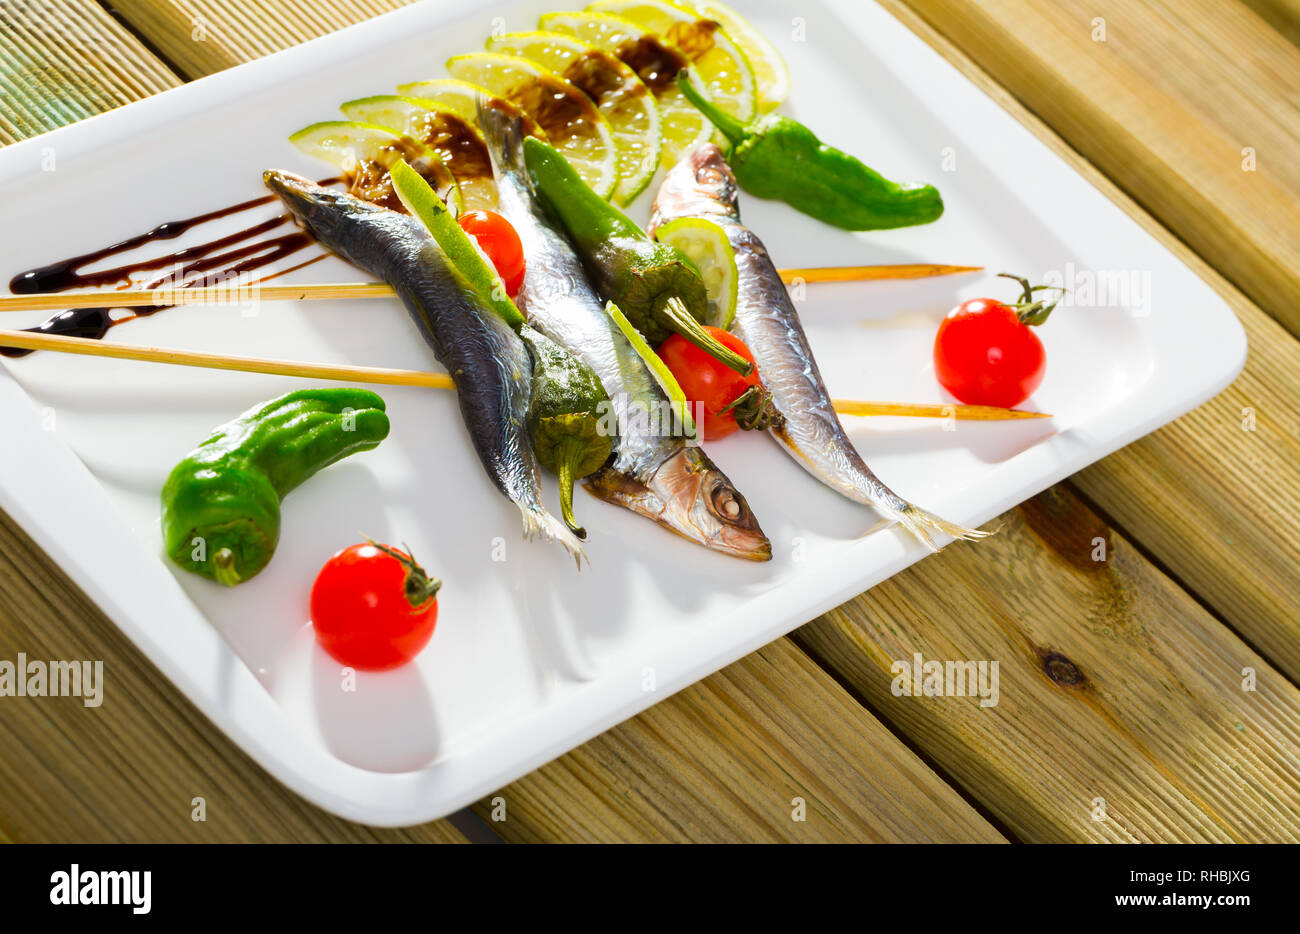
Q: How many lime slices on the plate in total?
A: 11